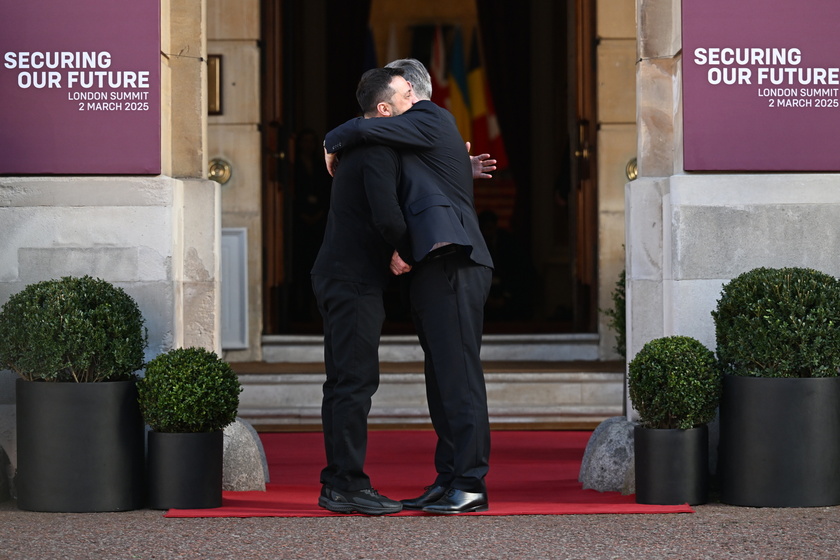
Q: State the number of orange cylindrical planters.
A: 0